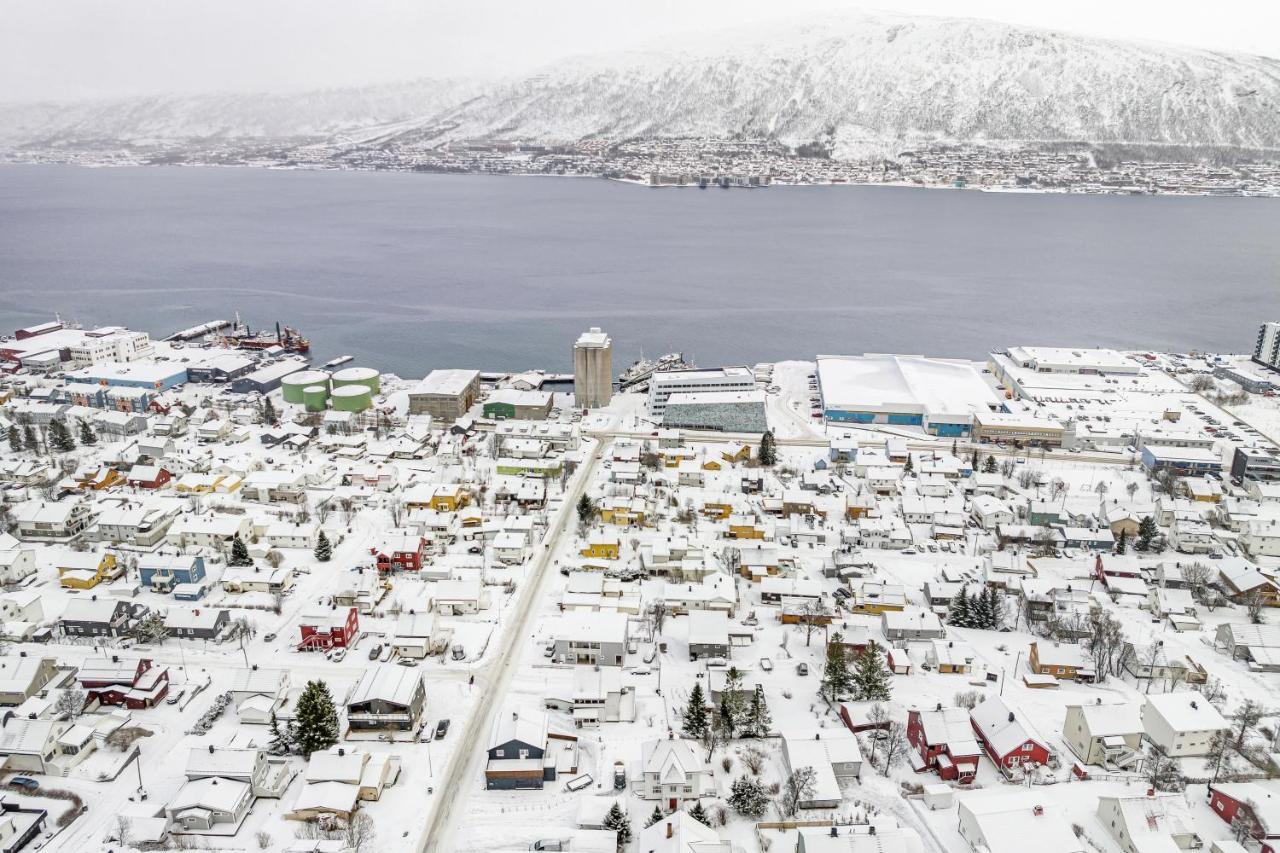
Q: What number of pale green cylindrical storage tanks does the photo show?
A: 4